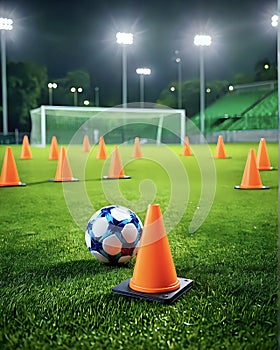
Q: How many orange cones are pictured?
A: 13